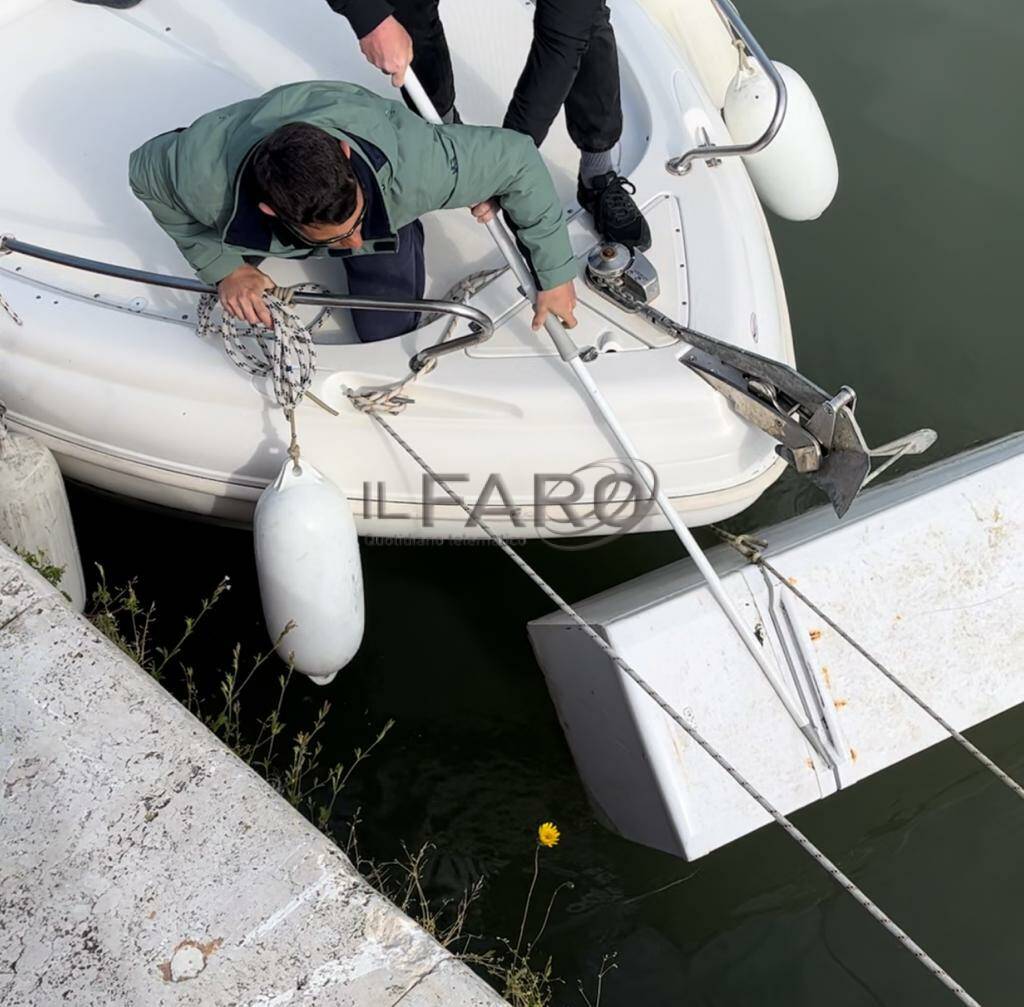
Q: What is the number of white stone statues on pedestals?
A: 0